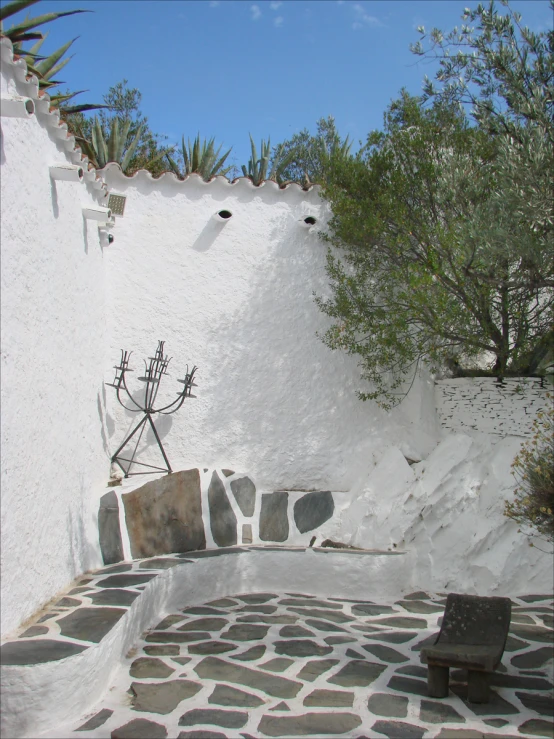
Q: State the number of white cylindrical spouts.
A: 5